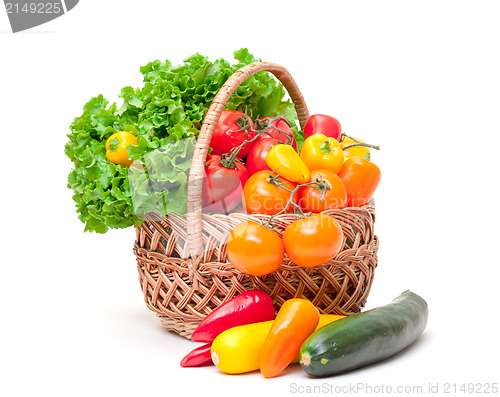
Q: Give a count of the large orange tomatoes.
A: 4